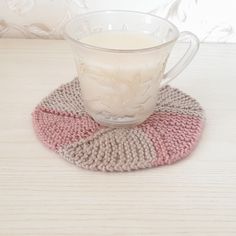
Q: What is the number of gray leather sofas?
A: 0